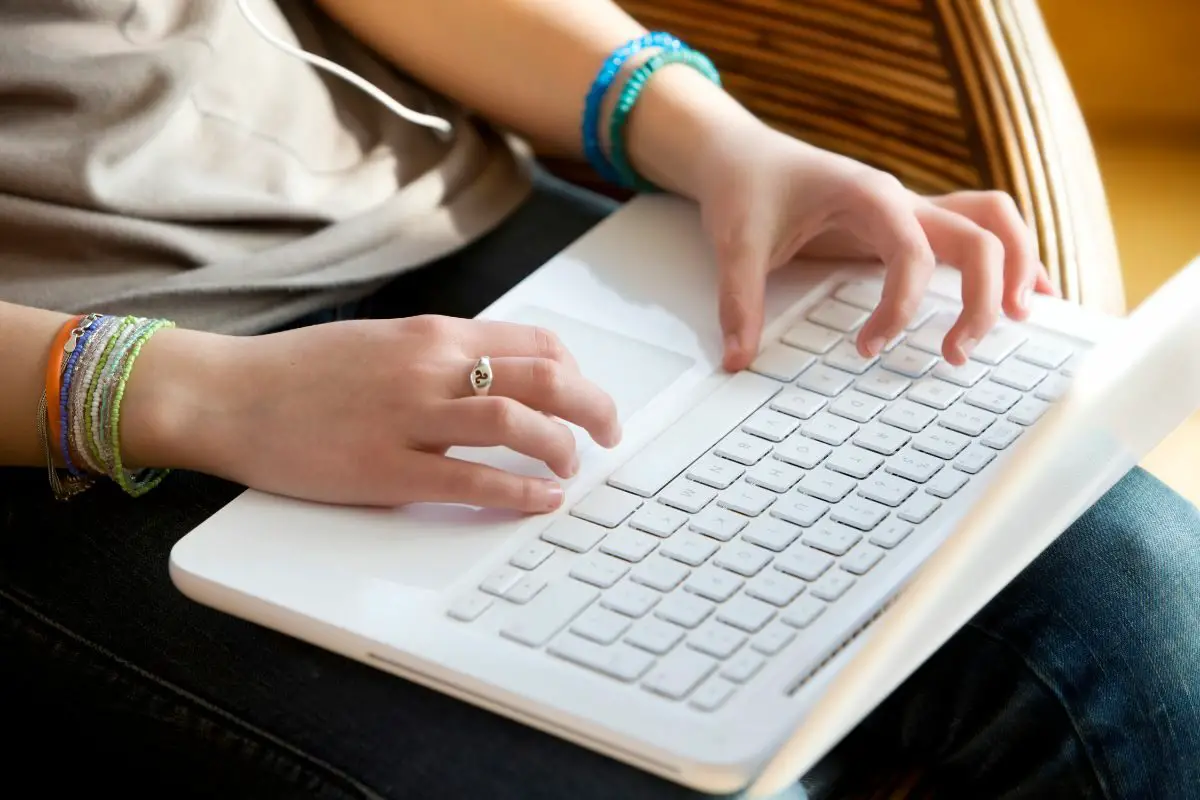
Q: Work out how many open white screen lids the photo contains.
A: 1